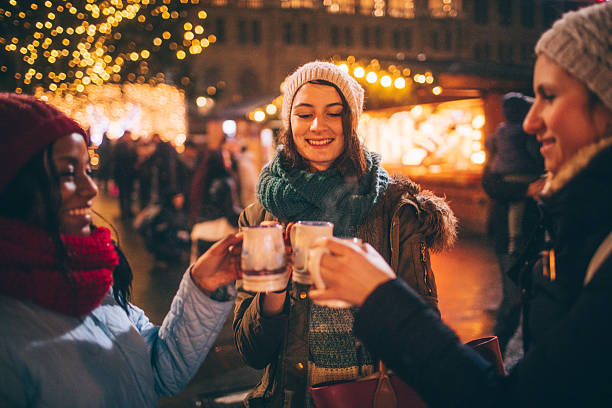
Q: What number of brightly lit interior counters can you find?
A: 1